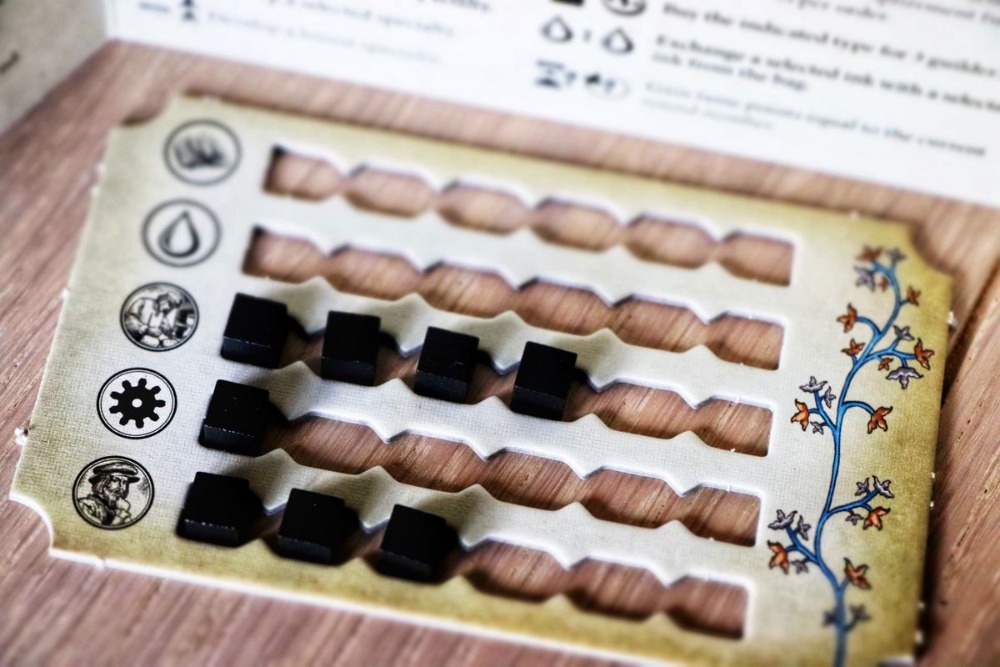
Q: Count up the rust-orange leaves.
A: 12